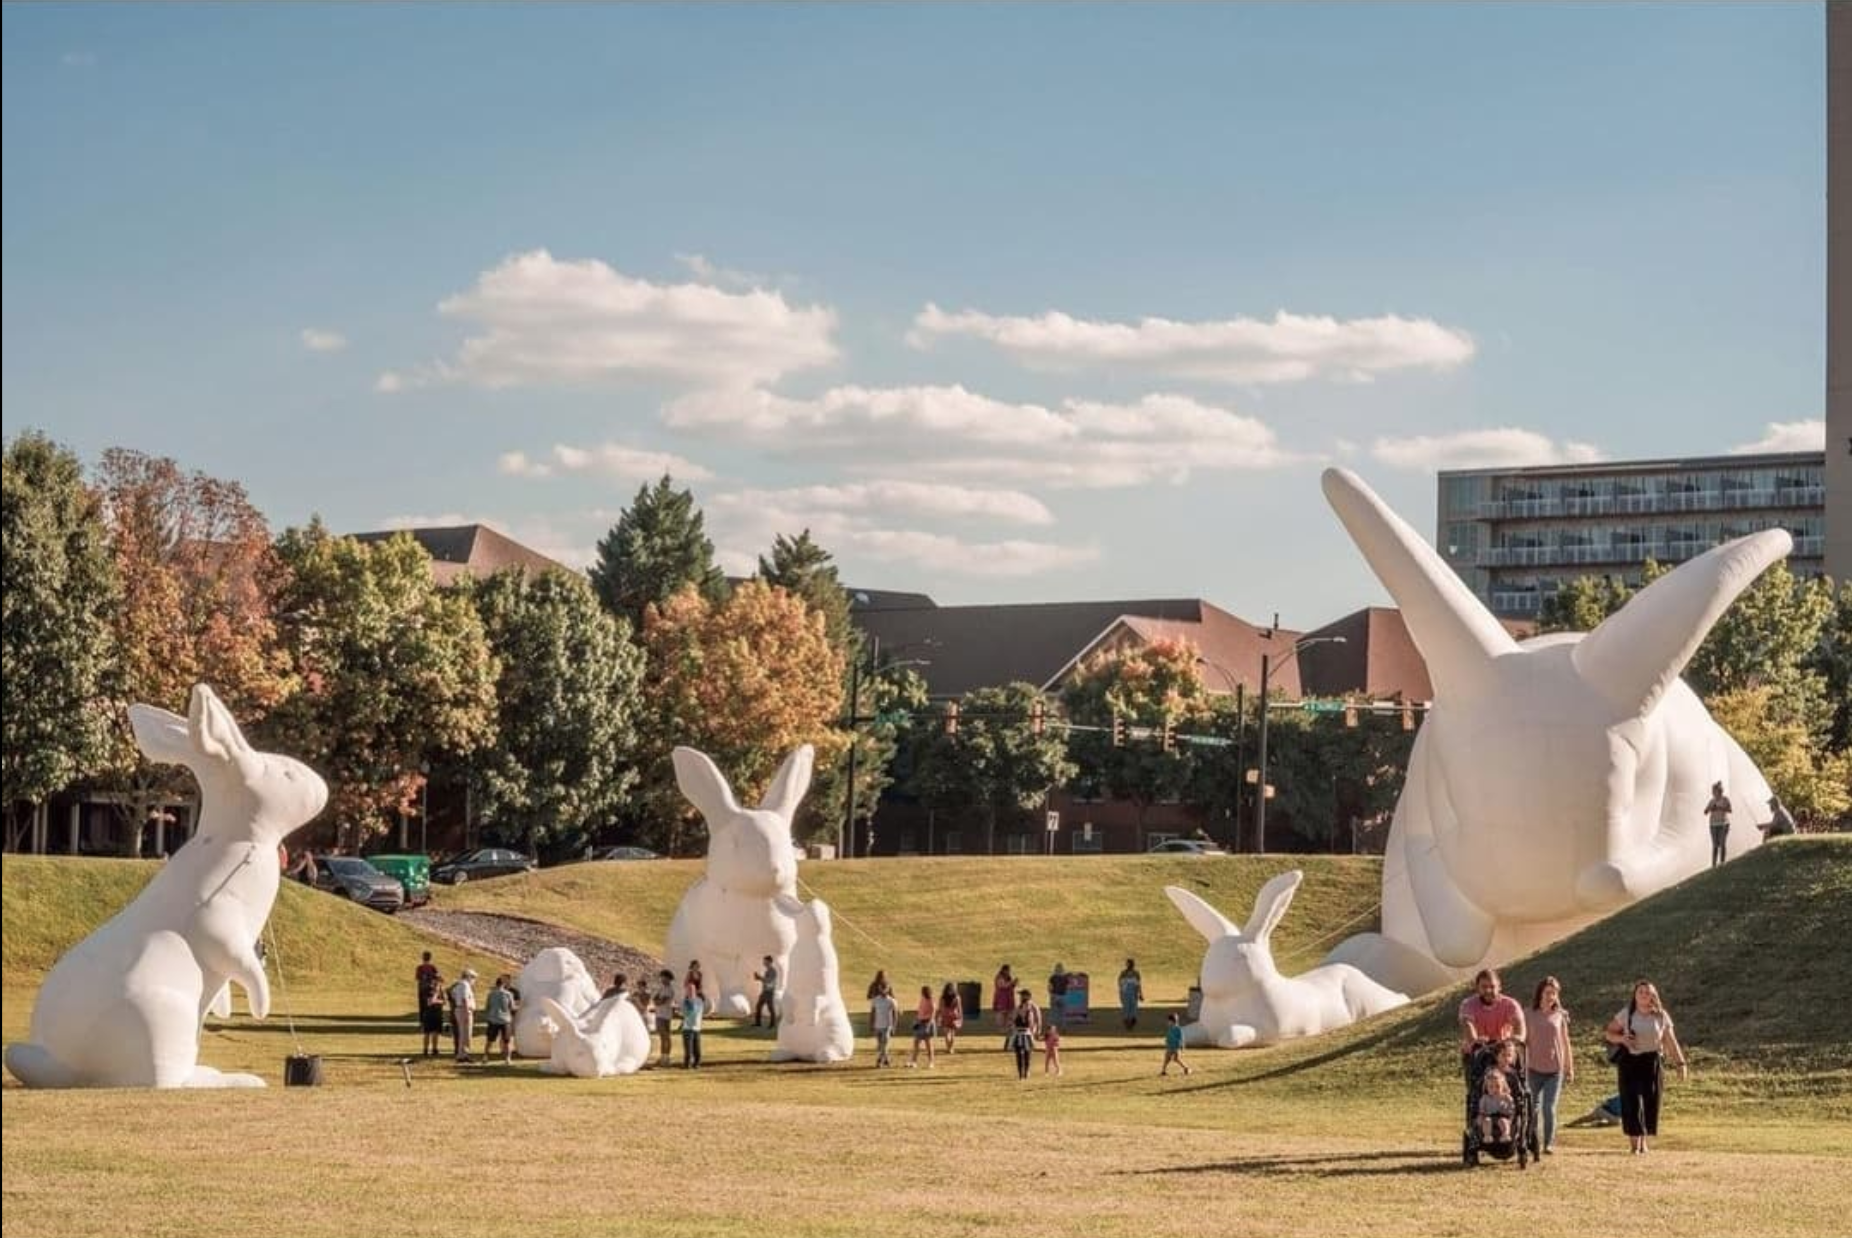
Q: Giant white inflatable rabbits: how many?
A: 7